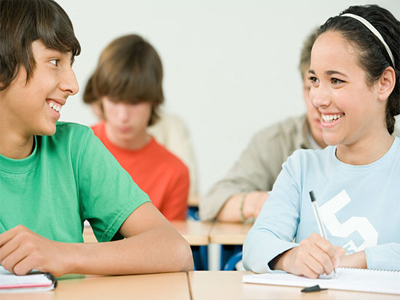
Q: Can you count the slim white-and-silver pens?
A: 1